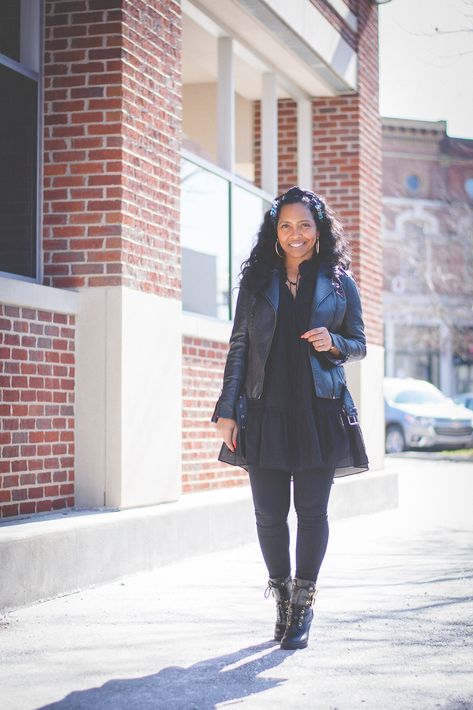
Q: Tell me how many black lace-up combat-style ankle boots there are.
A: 2